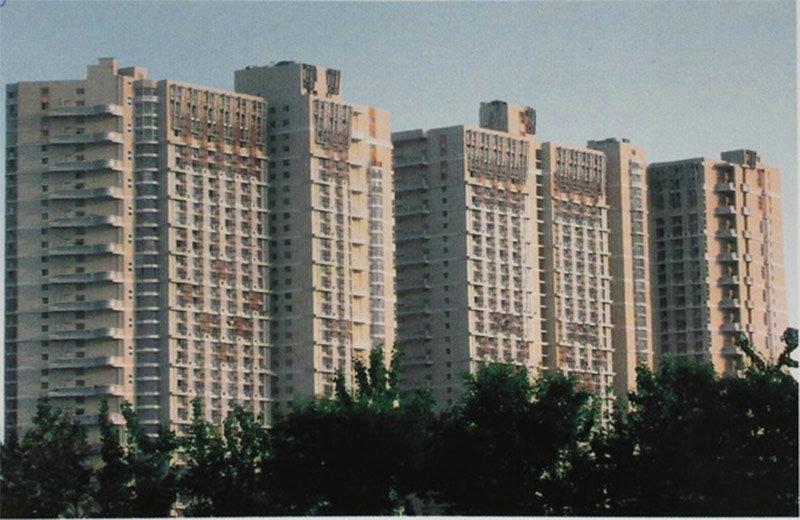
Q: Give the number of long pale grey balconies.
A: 12